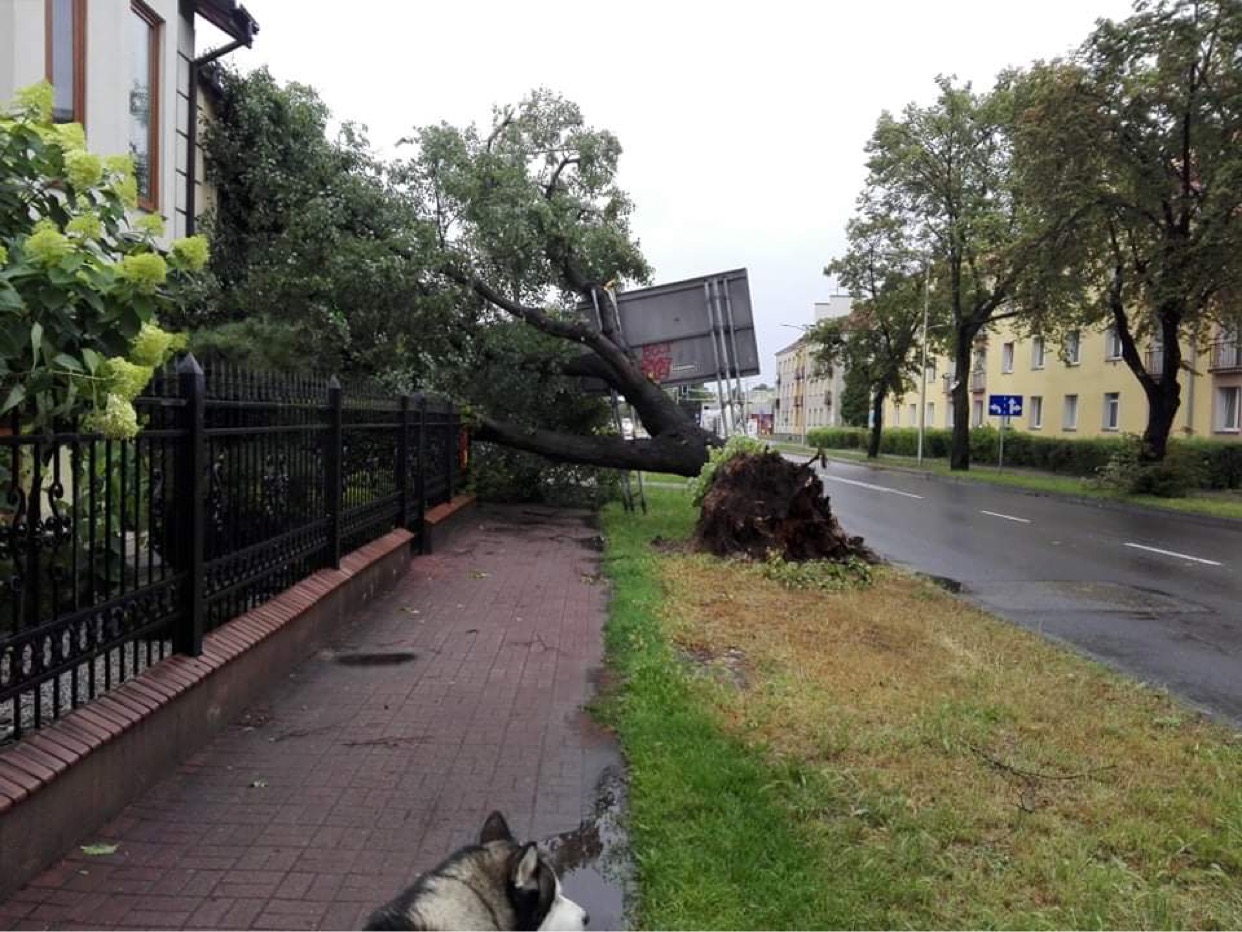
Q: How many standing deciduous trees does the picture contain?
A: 3